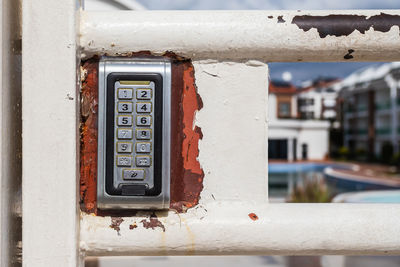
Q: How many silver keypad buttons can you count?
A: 13